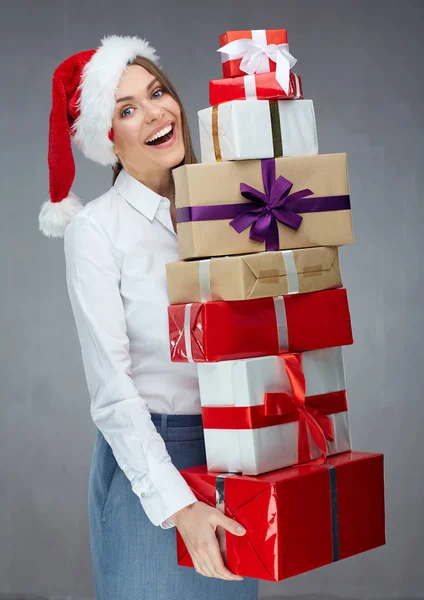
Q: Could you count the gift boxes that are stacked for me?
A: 8